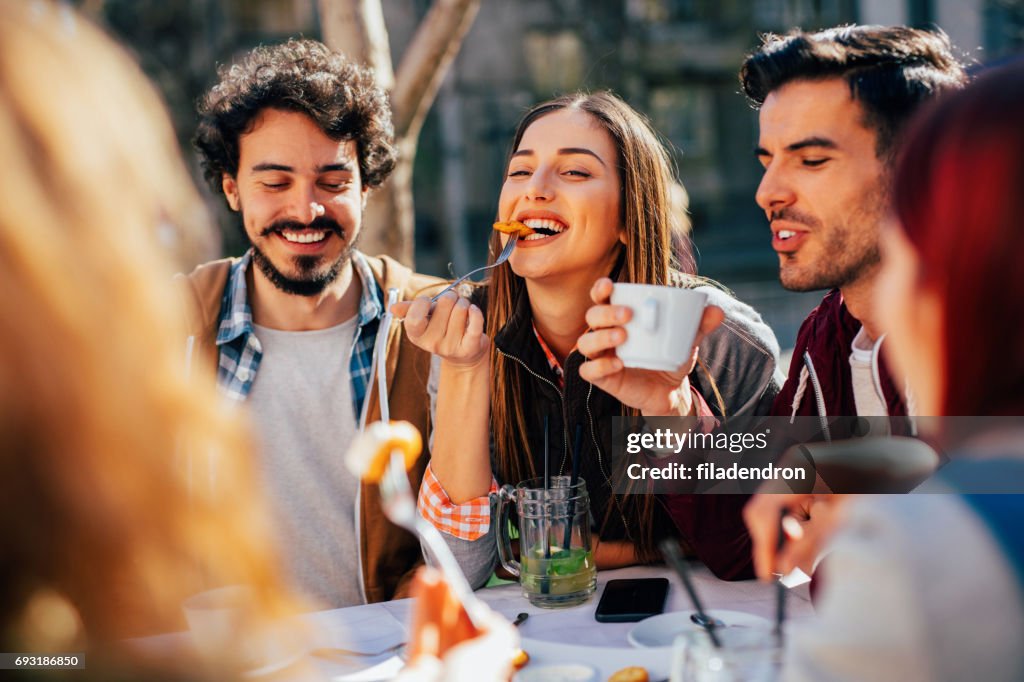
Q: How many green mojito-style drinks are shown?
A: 1